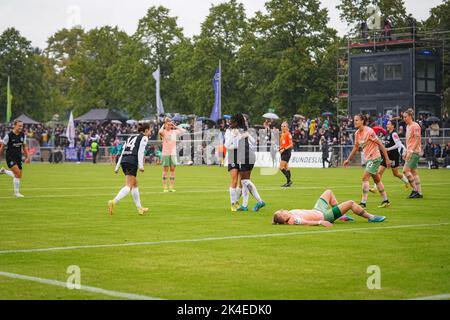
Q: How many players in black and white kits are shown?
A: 5